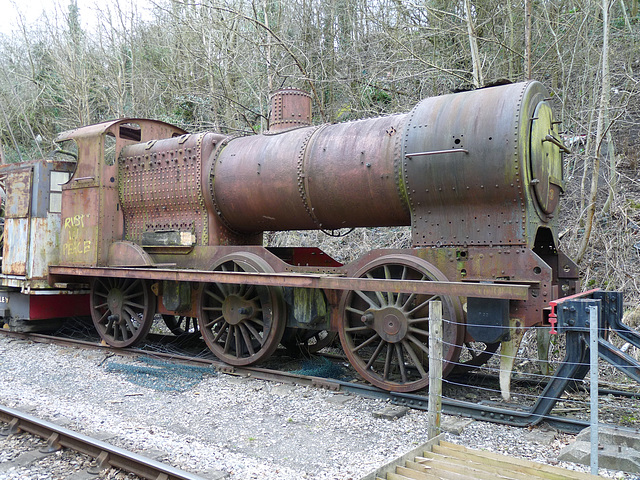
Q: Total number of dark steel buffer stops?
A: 1